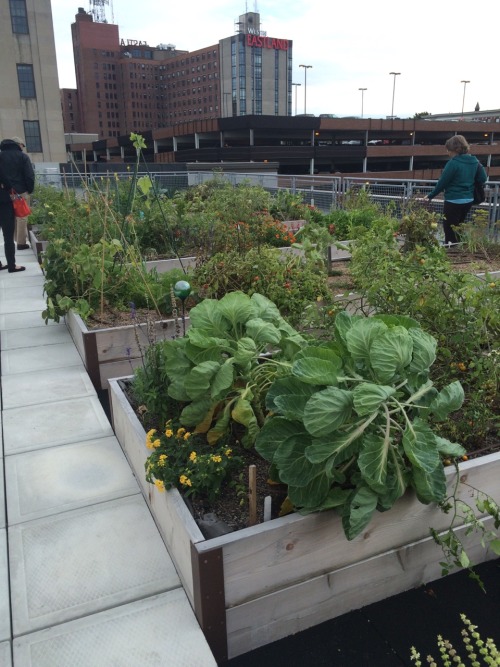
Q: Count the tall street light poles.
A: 5